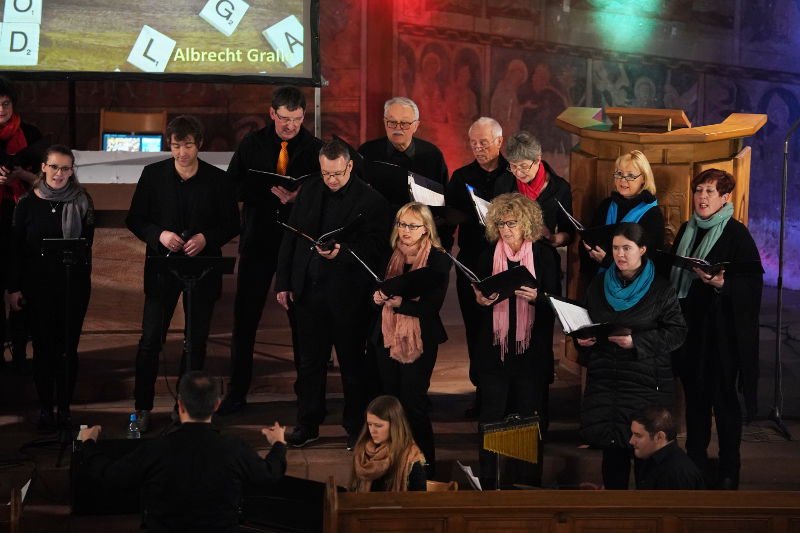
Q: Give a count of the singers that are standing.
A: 13